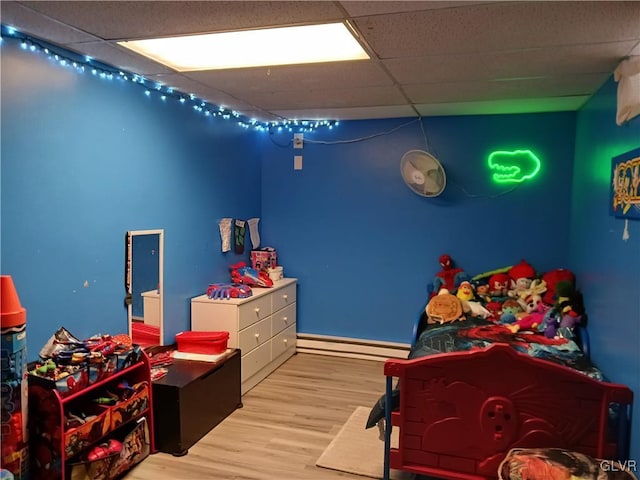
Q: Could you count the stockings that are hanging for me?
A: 3